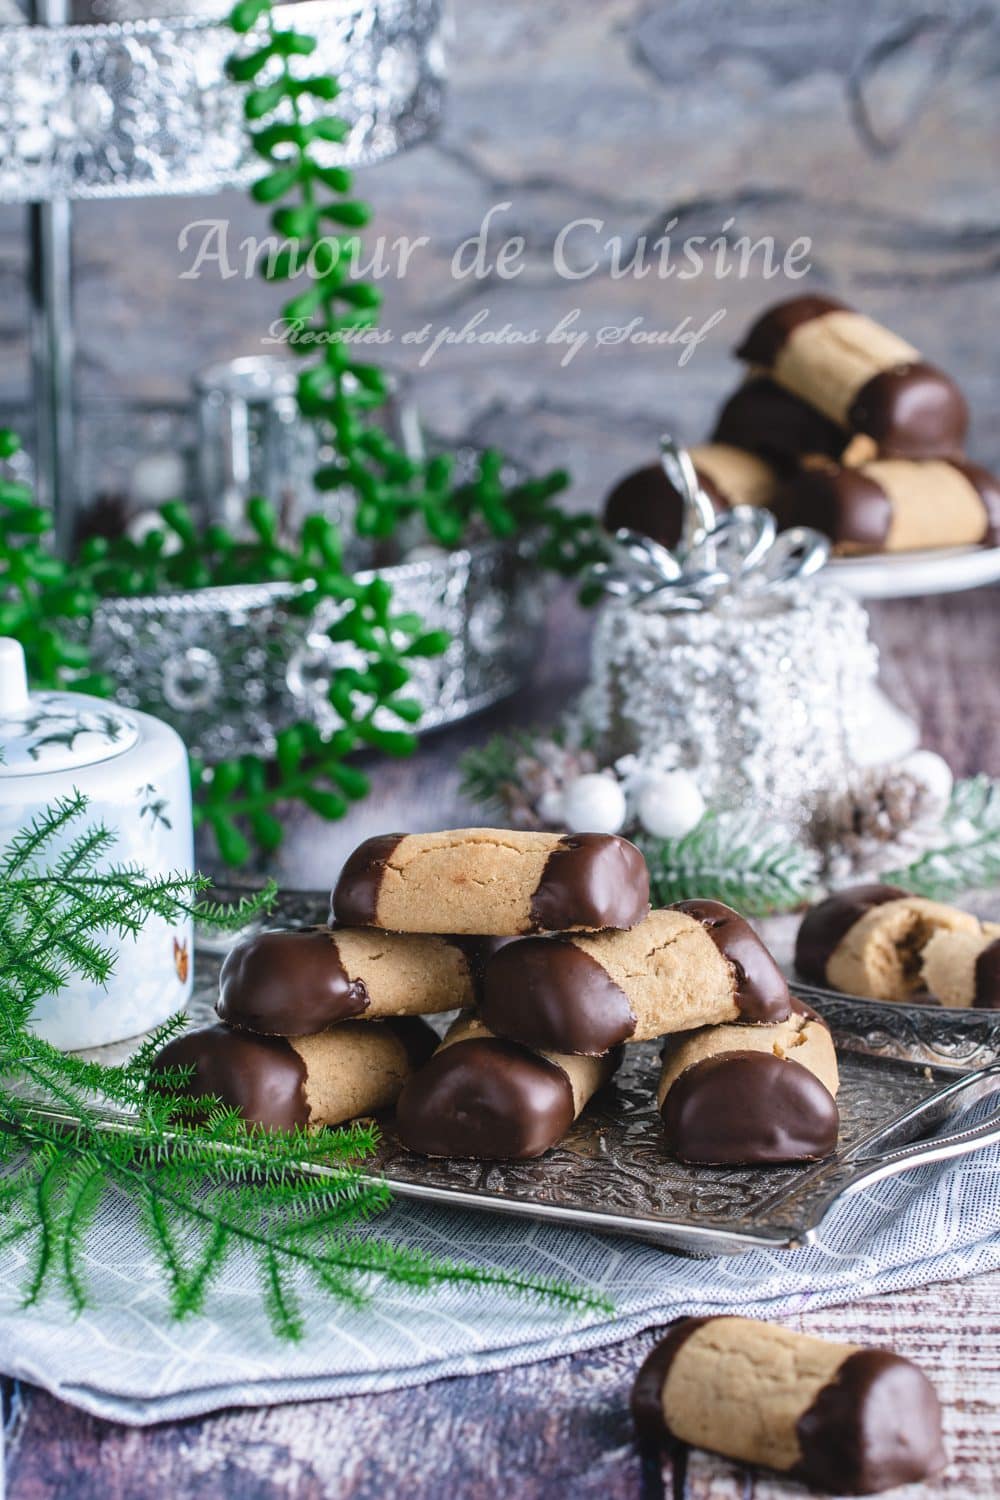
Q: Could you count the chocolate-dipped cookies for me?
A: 12